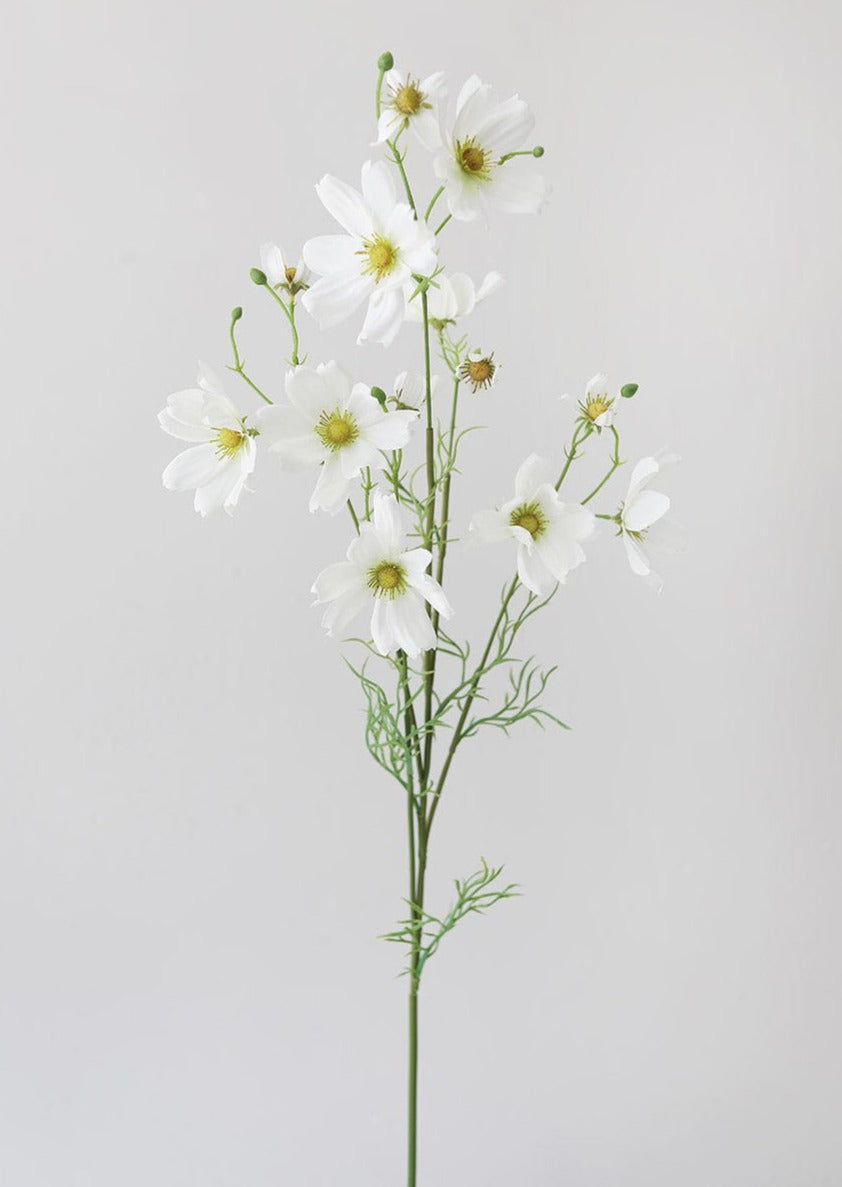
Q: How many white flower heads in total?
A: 13